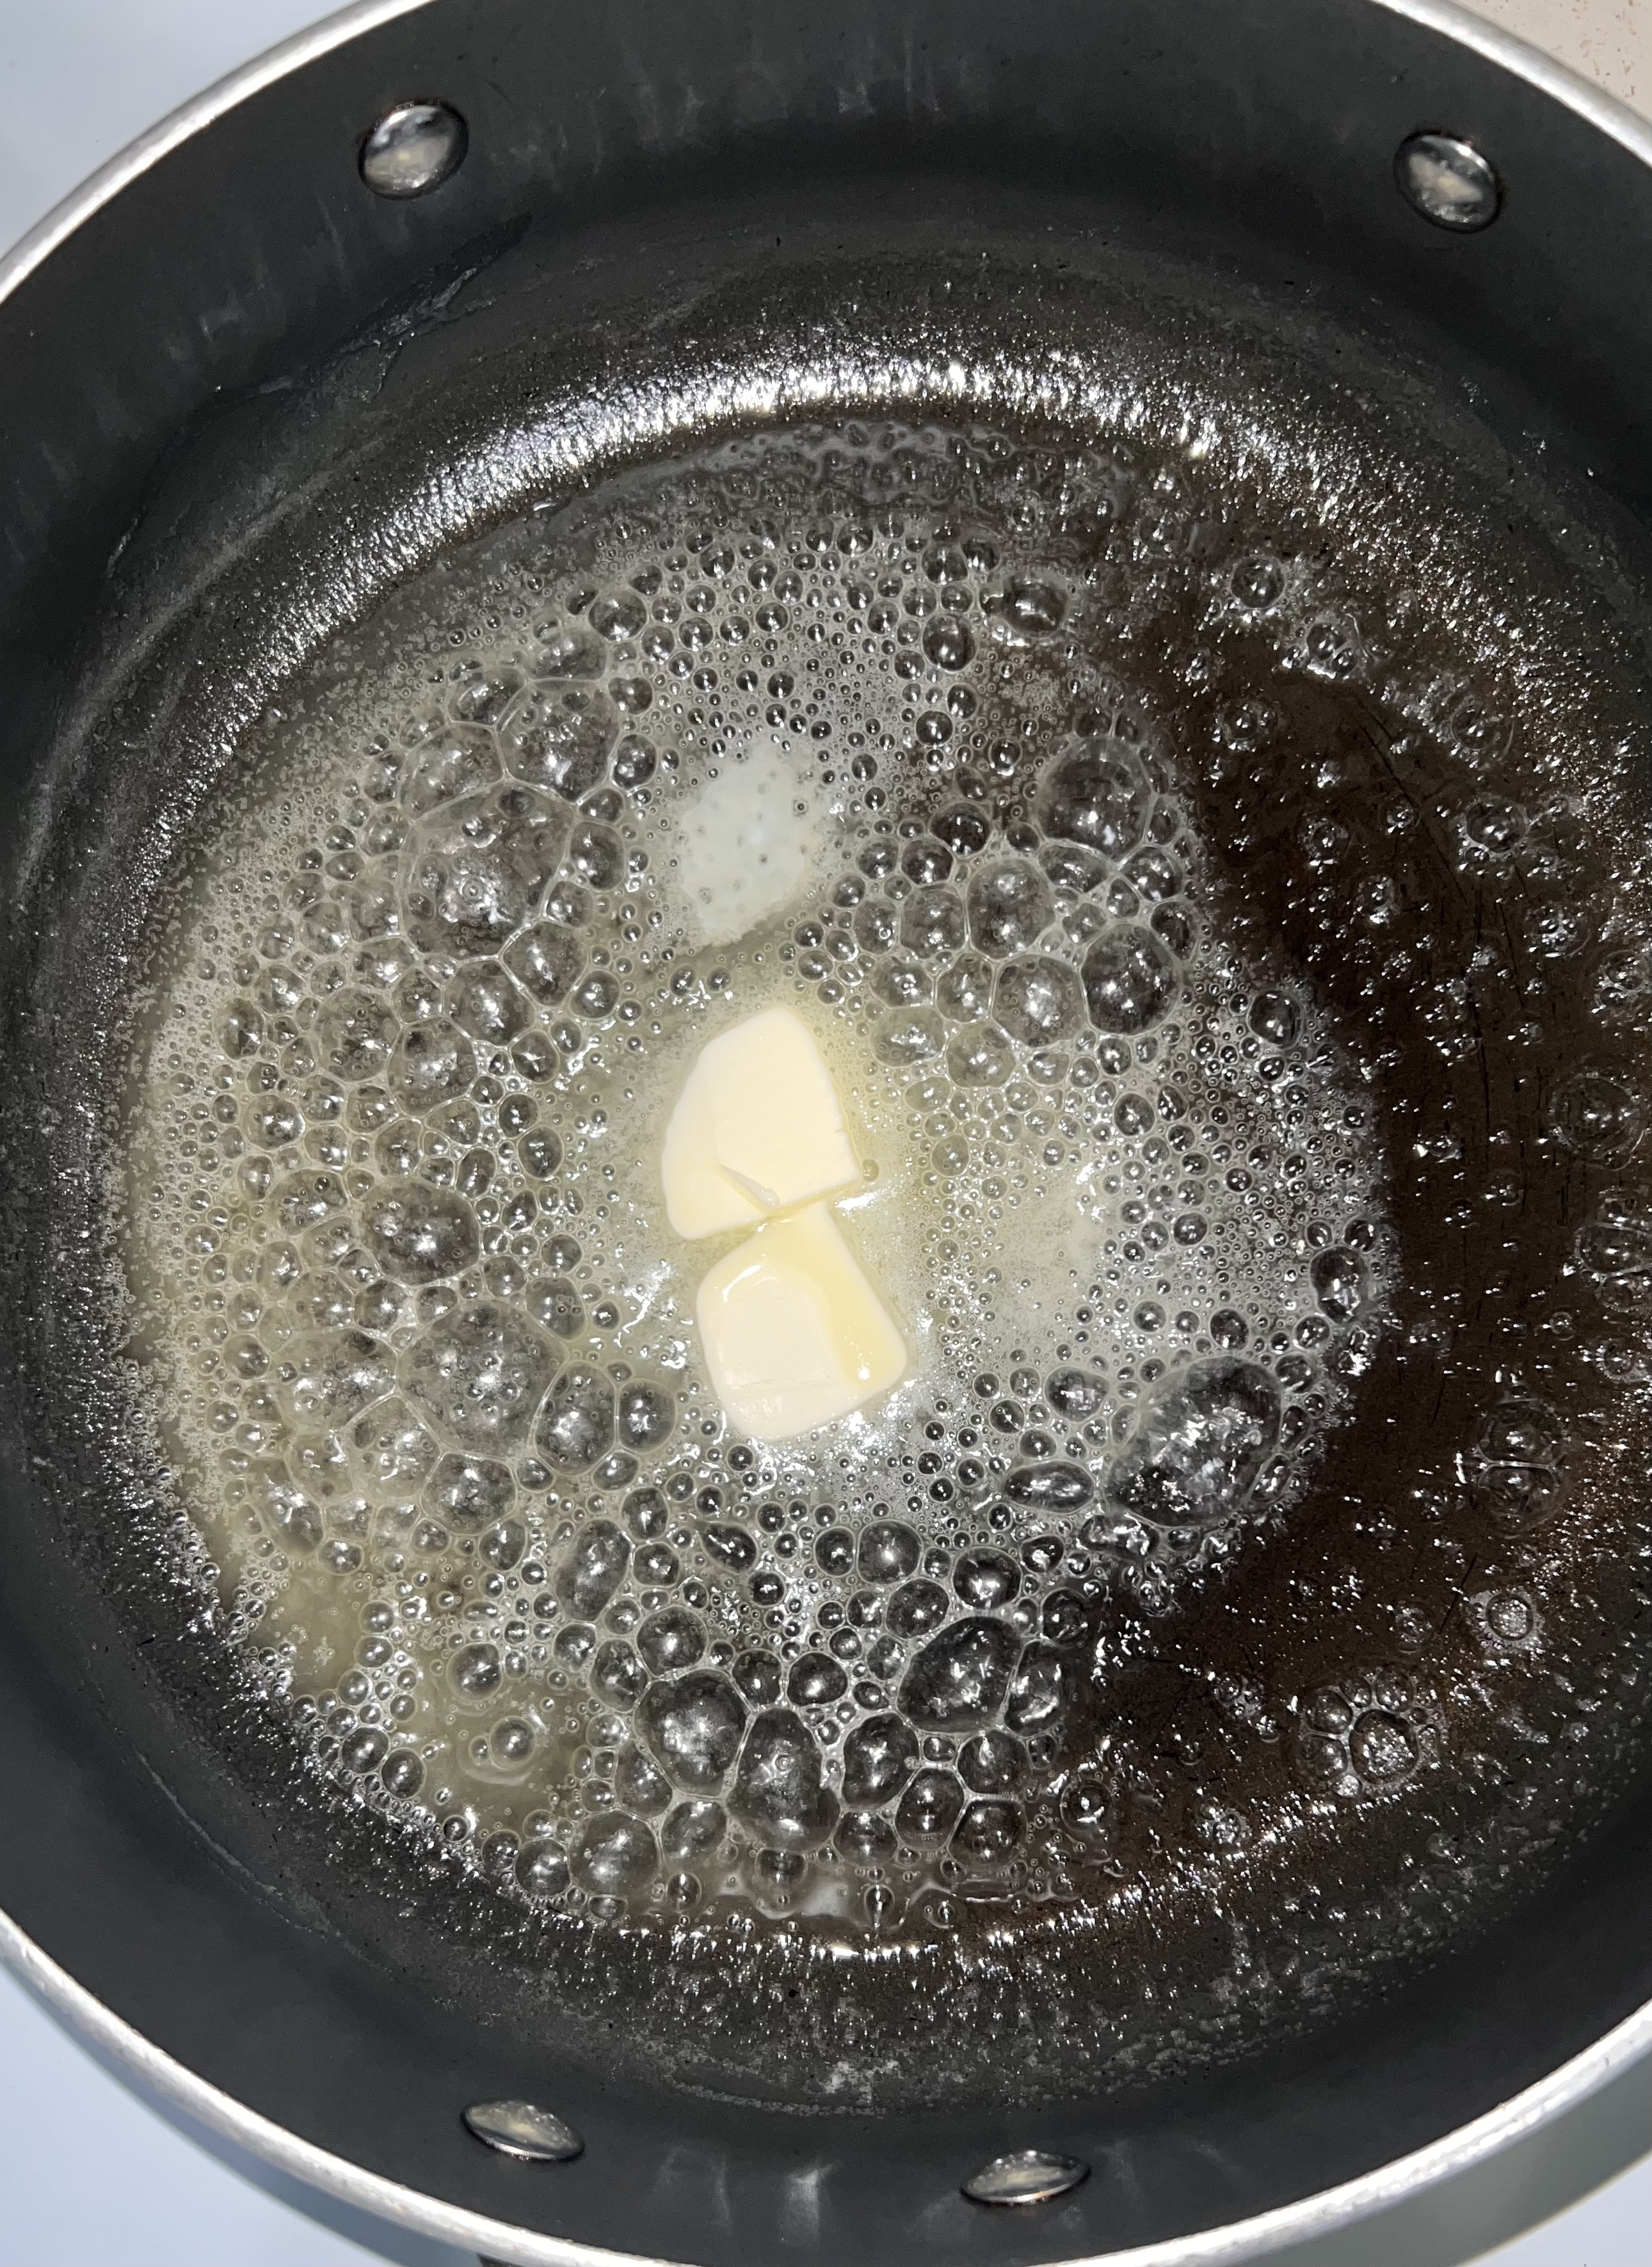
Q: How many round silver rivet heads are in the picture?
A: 4